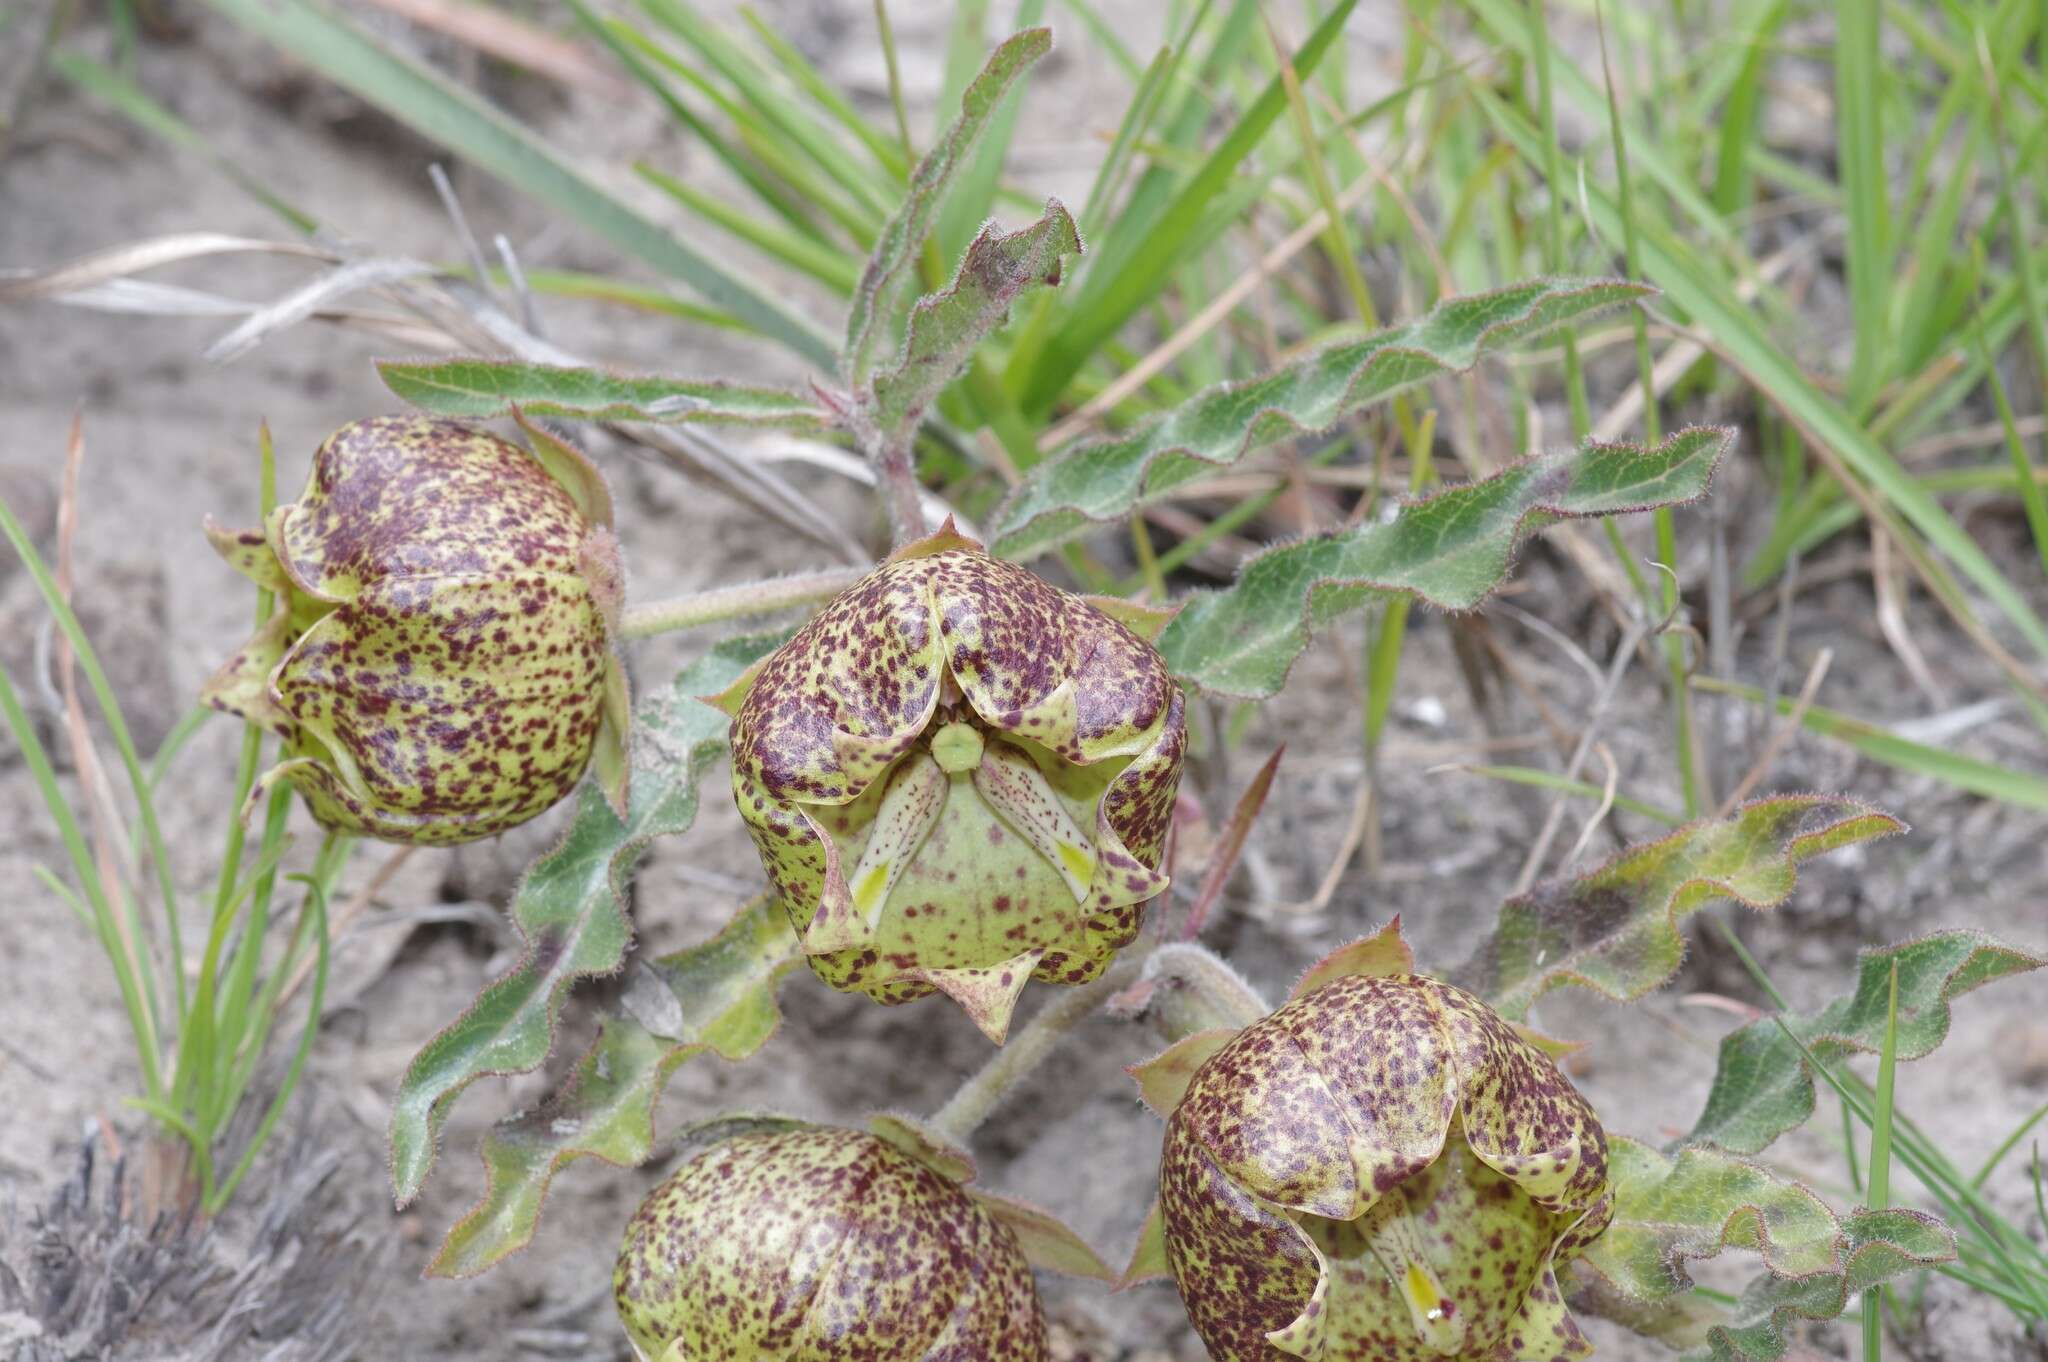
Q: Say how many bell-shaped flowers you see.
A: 4